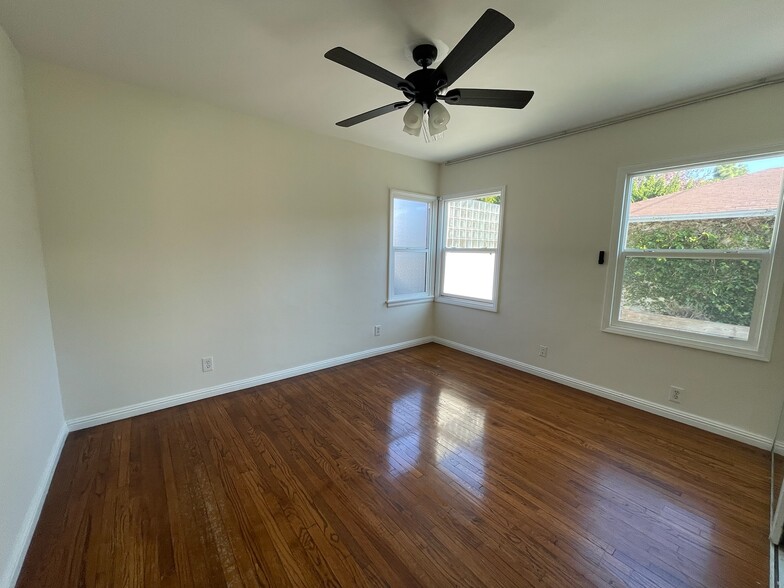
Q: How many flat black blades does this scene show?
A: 4